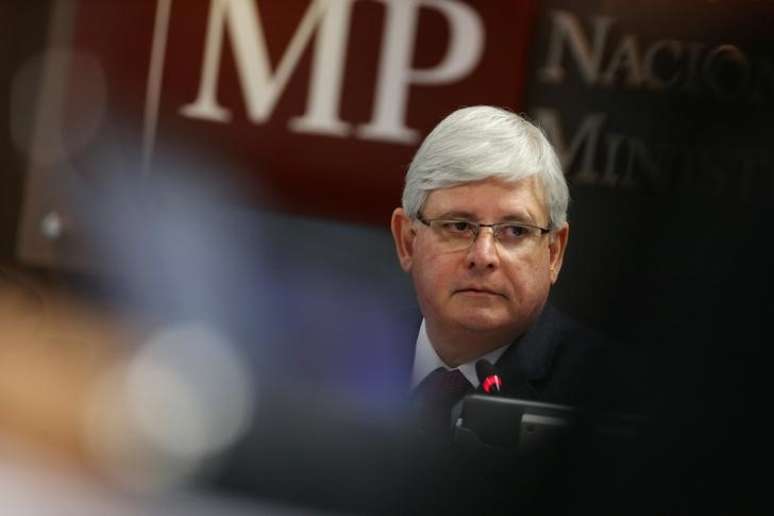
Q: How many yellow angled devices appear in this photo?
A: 0